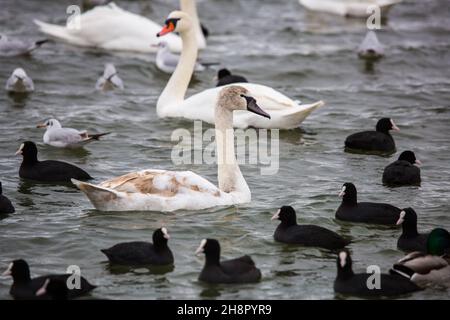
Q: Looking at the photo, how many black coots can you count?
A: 13